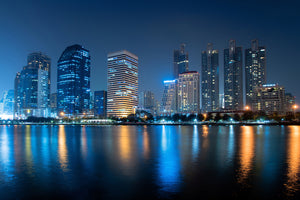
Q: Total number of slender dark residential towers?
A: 4